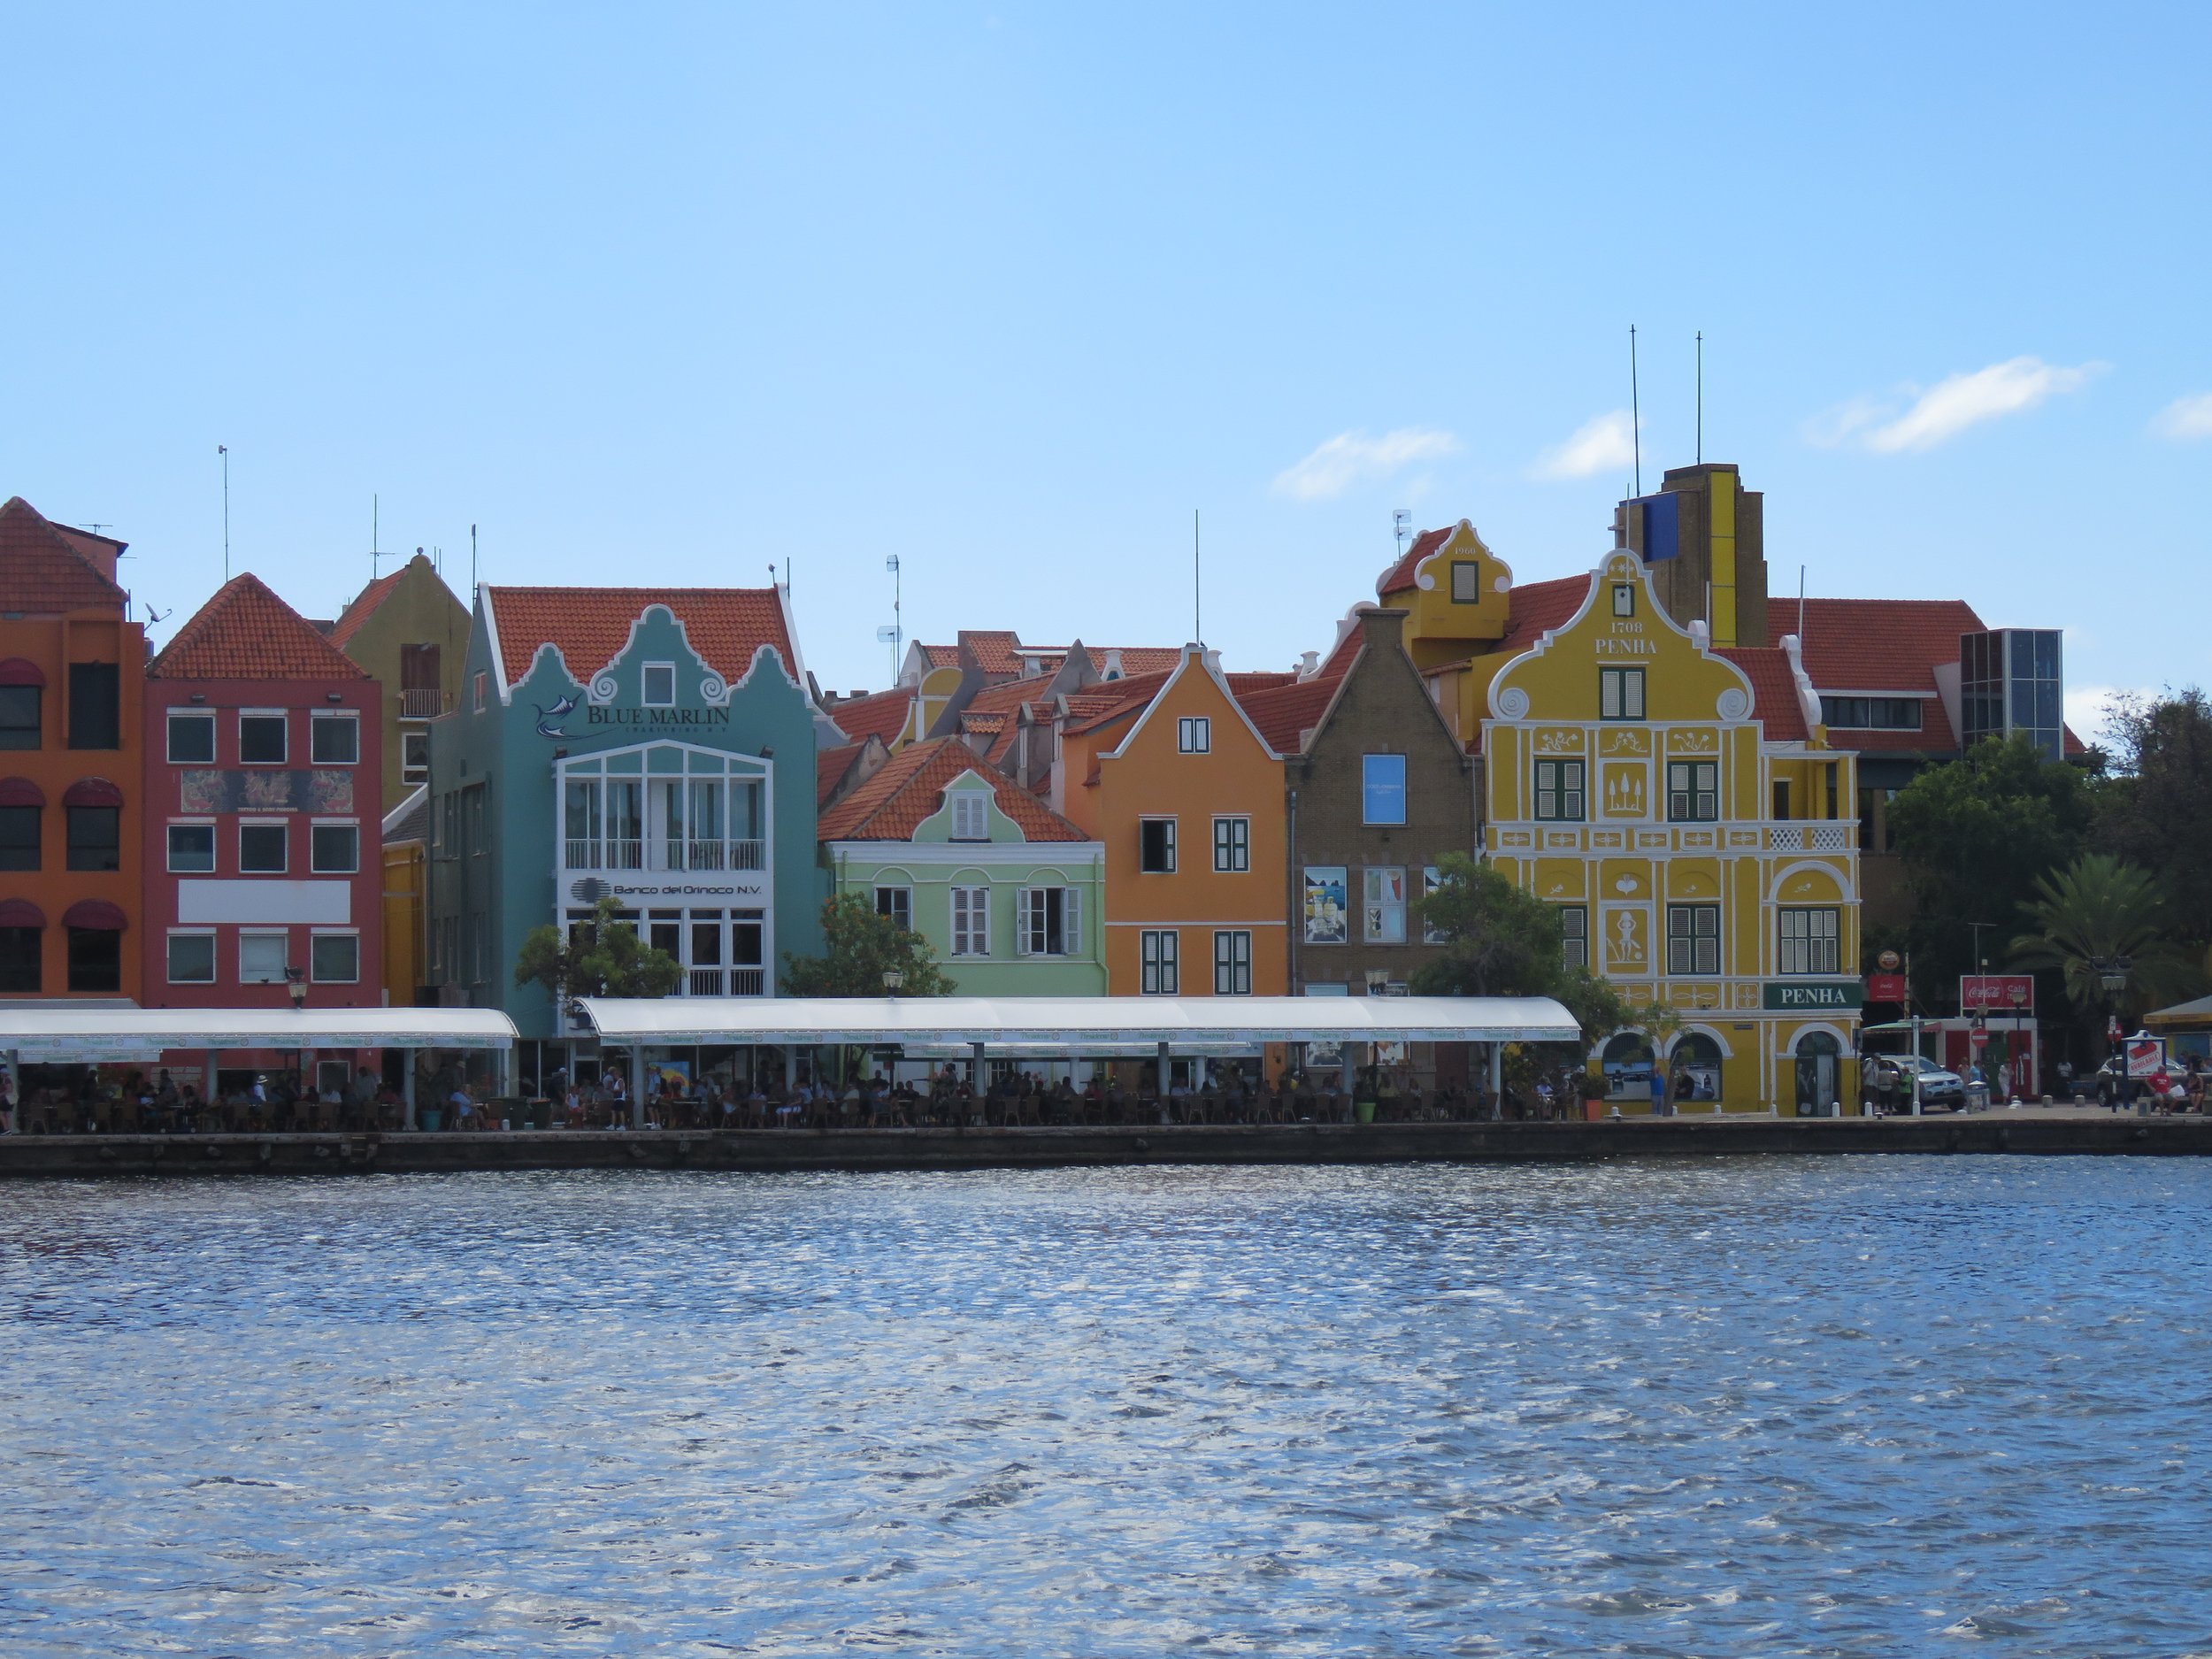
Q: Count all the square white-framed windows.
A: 9